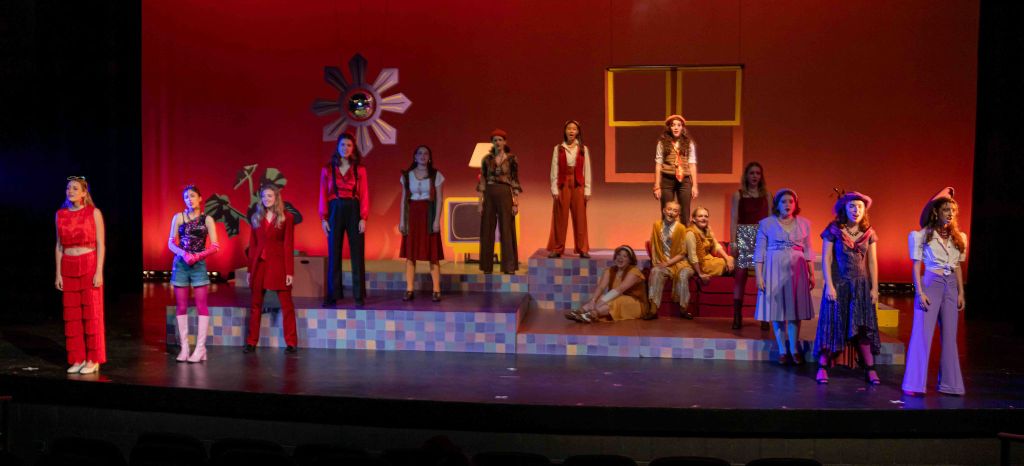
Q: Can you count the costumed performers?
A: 15